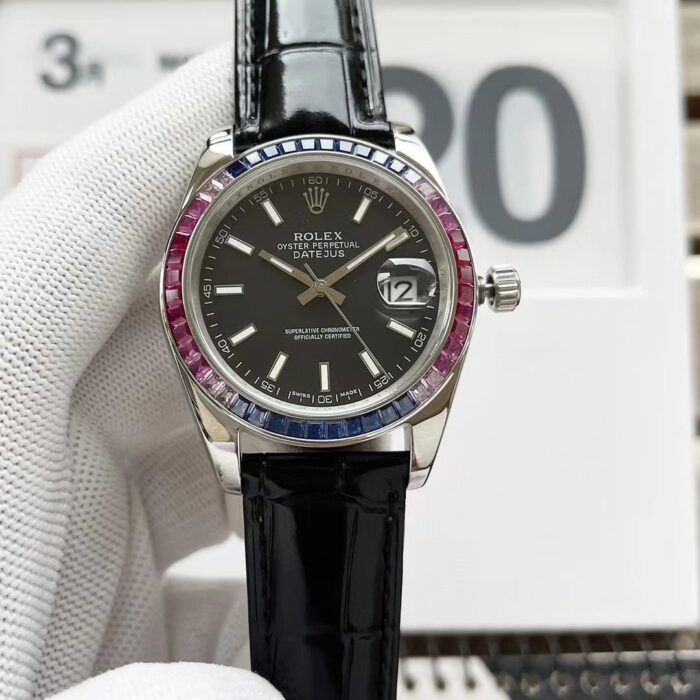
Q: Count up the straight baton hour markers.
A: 10